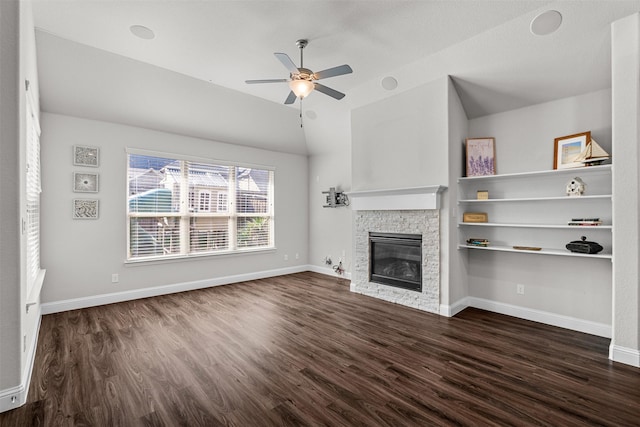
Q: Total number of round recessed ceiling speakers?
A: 4